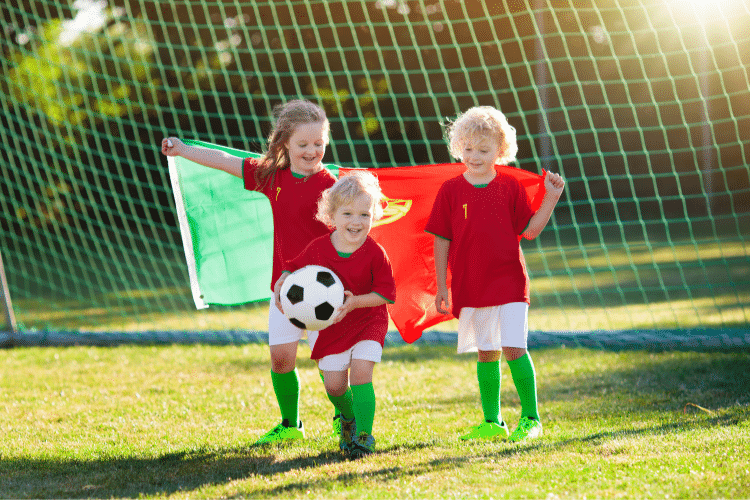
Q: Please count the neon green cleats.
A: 4